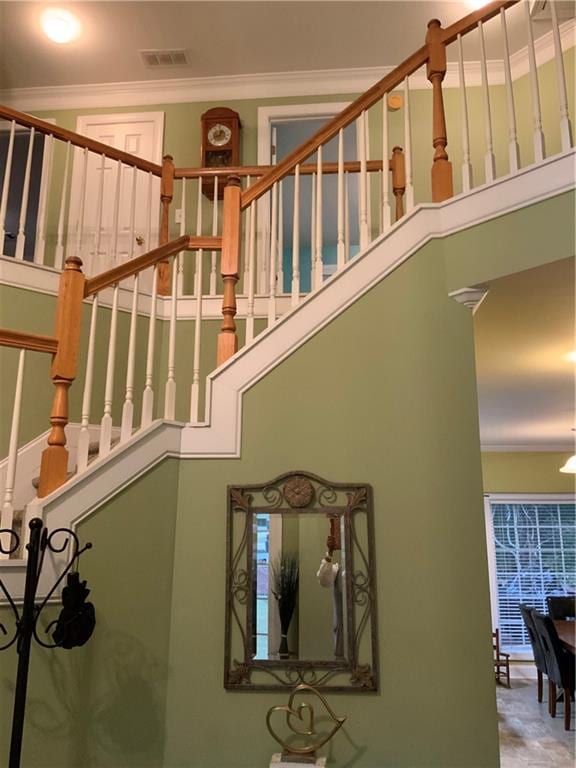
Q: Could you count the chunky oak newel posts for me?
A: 5